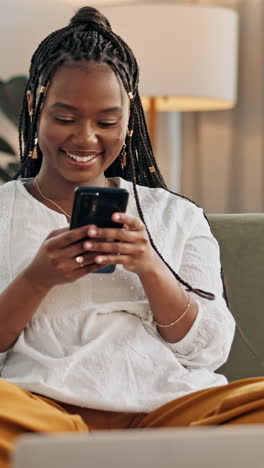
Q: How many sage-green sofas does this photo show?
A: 1